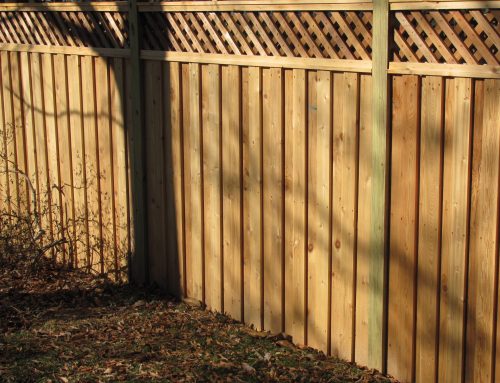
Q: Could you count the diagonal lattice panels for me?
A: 3